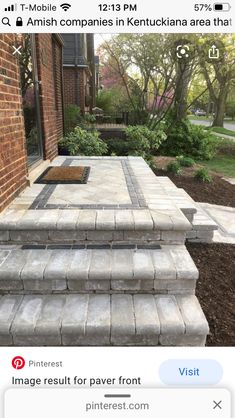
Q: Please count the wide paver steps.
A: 3